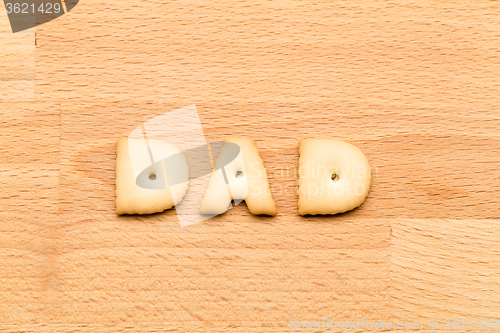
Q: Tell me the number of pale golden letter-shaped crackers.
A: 3